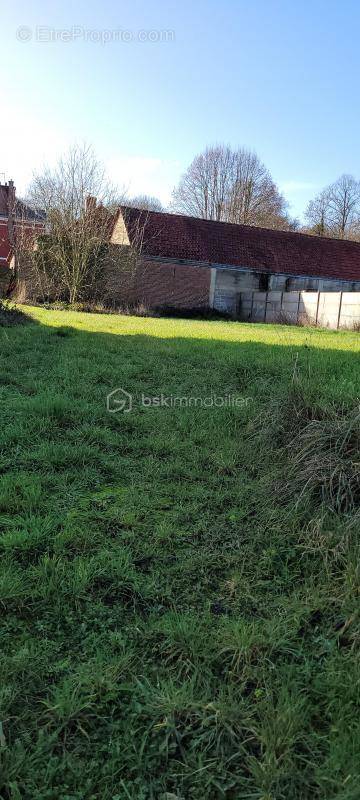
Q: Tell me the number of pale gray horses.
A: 0